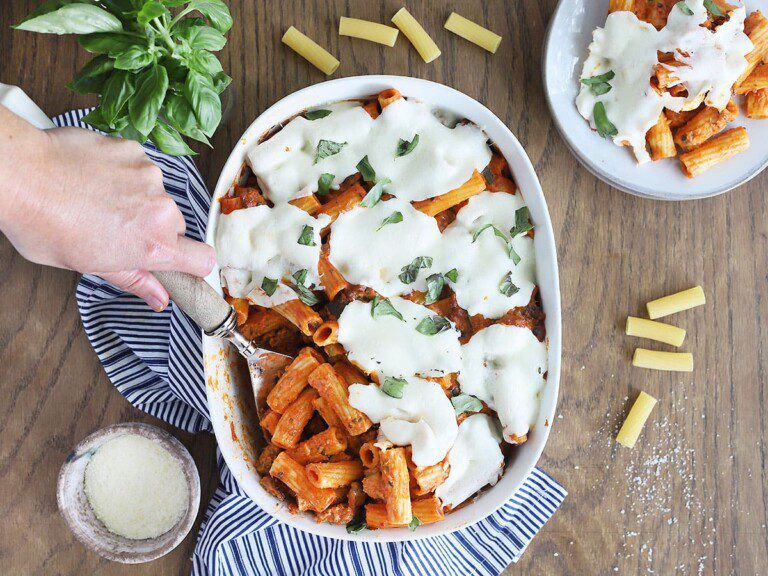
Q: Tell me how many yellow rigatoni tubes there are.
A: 8